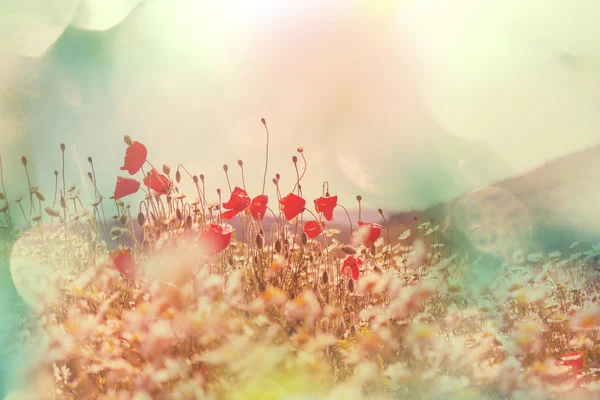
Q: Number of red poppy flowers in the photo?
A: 13